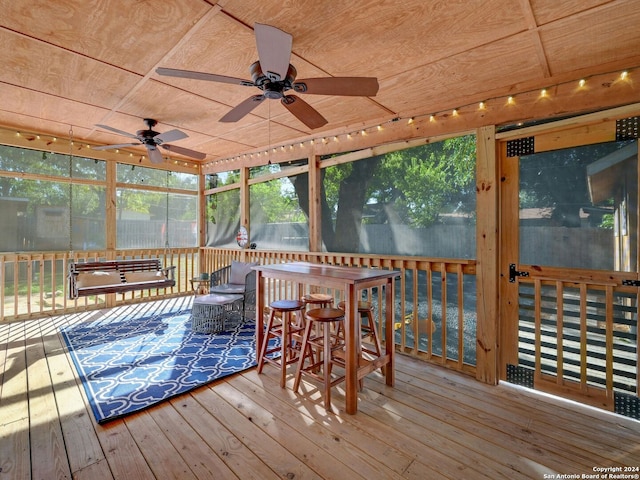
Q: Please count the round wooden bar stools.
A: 4